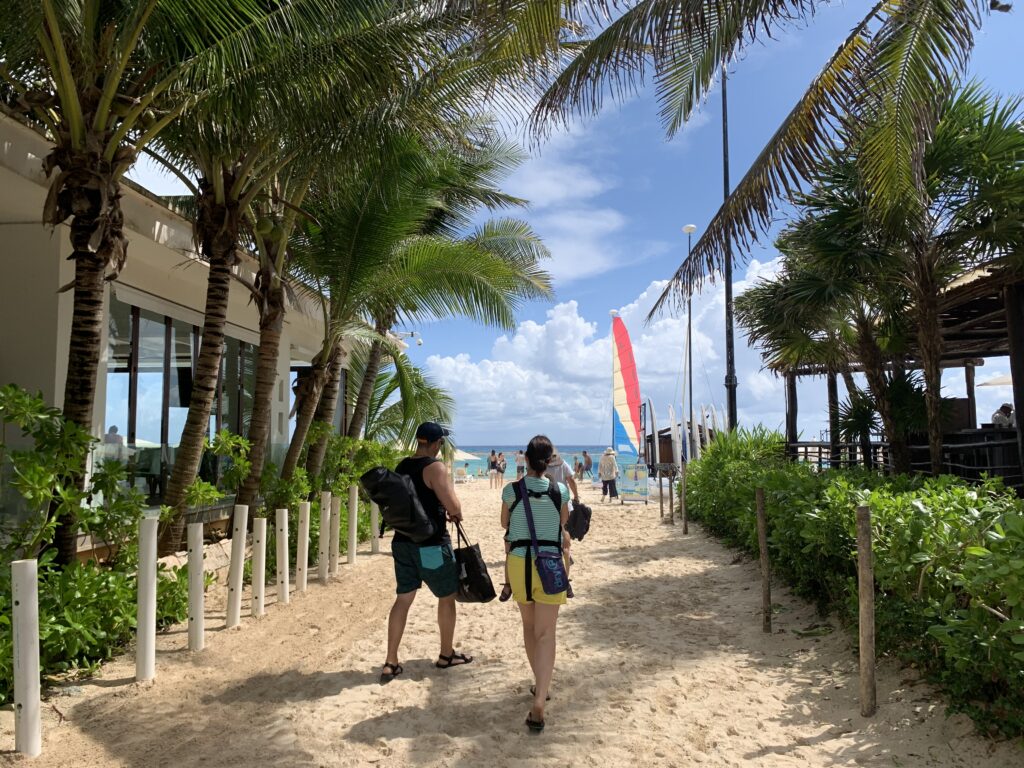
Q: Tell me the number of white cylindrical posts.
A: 11